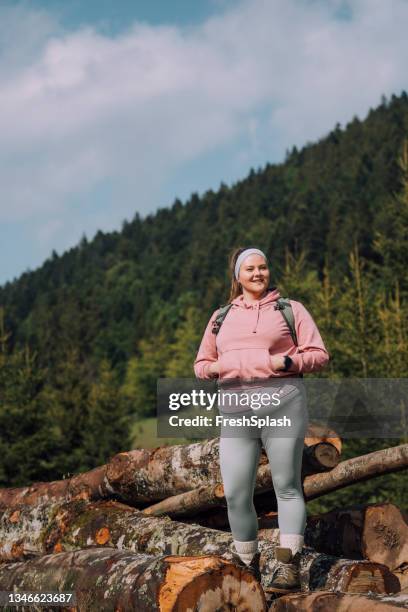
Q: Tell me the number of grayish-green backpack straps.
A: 2